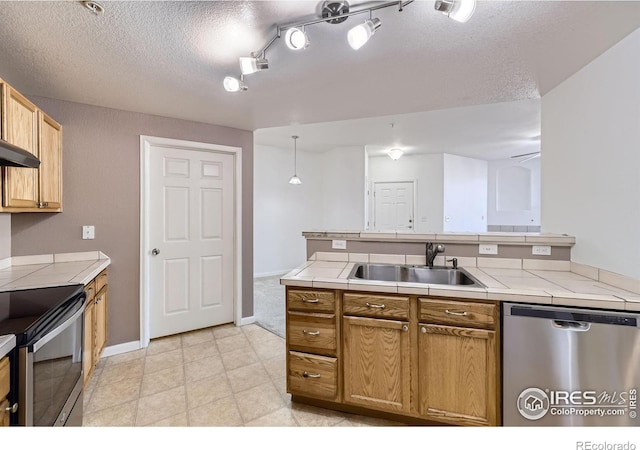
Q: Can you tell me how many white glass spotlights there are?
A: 5